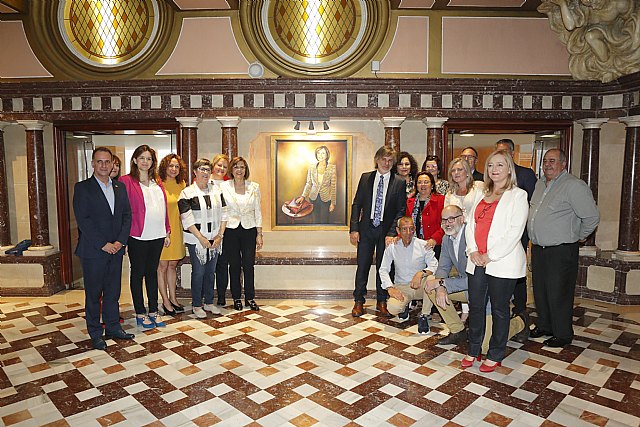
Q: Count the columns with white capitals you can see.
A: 8